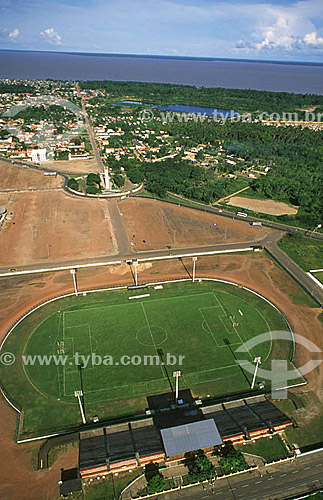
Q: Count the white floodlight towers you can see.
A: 6